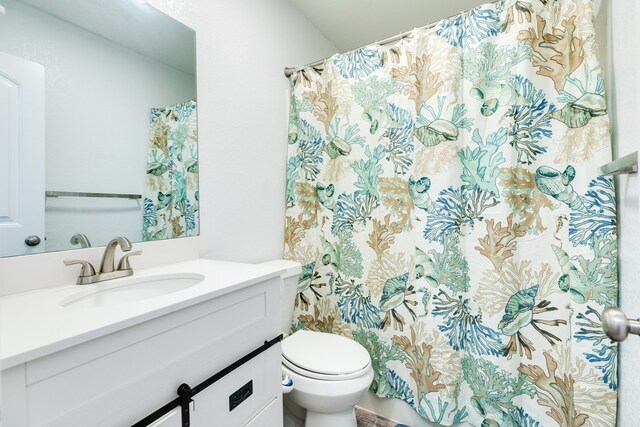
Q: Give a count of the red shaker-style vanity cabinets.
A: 0